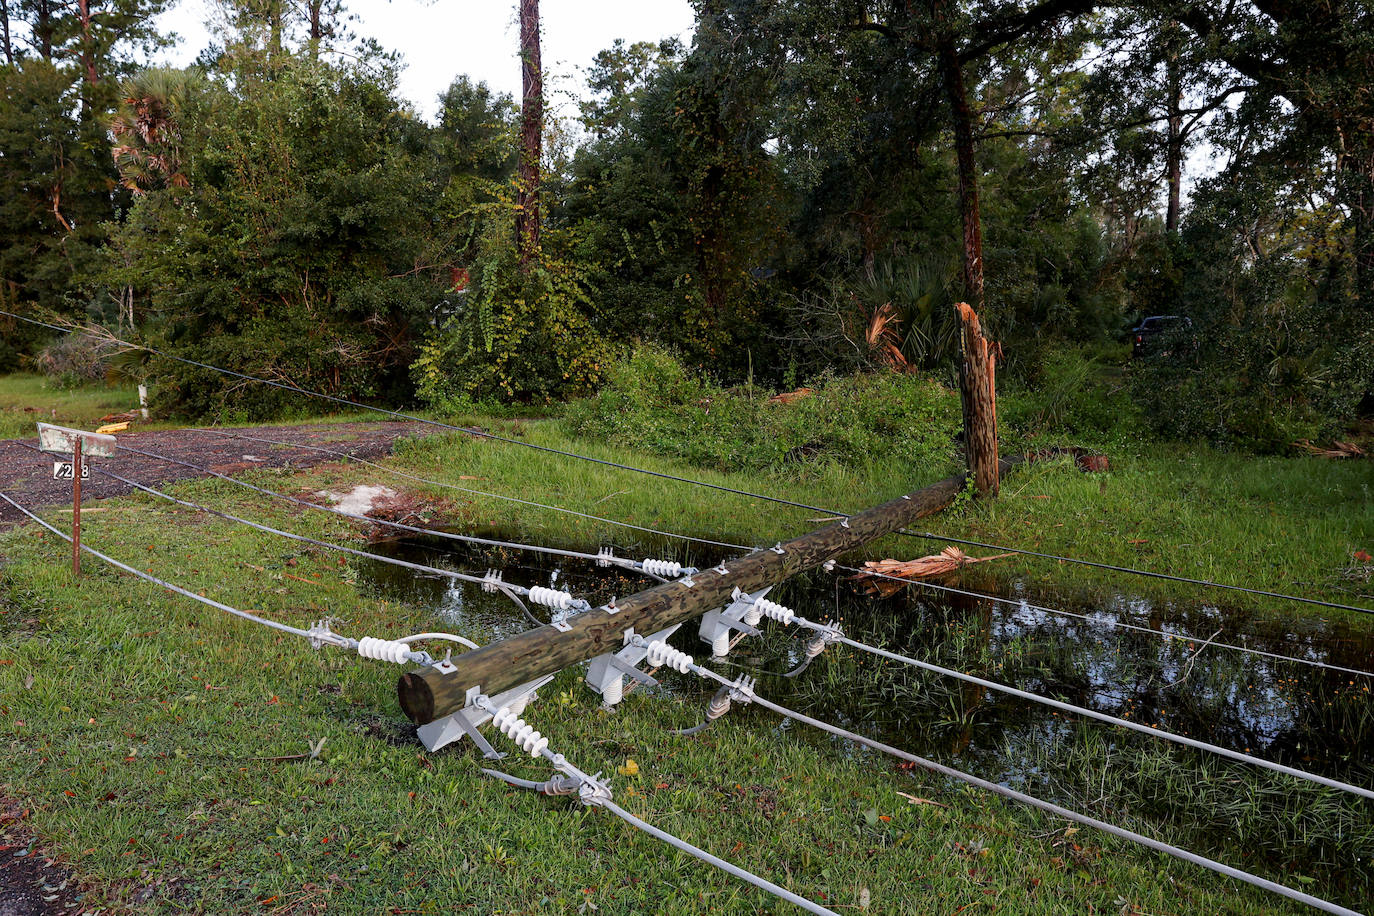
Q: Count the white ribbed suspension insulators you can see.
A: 6